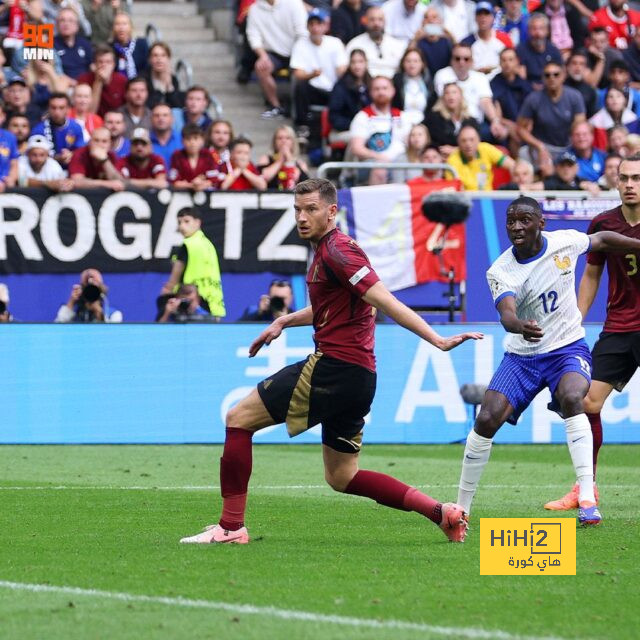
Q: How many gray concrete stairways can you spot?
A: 1